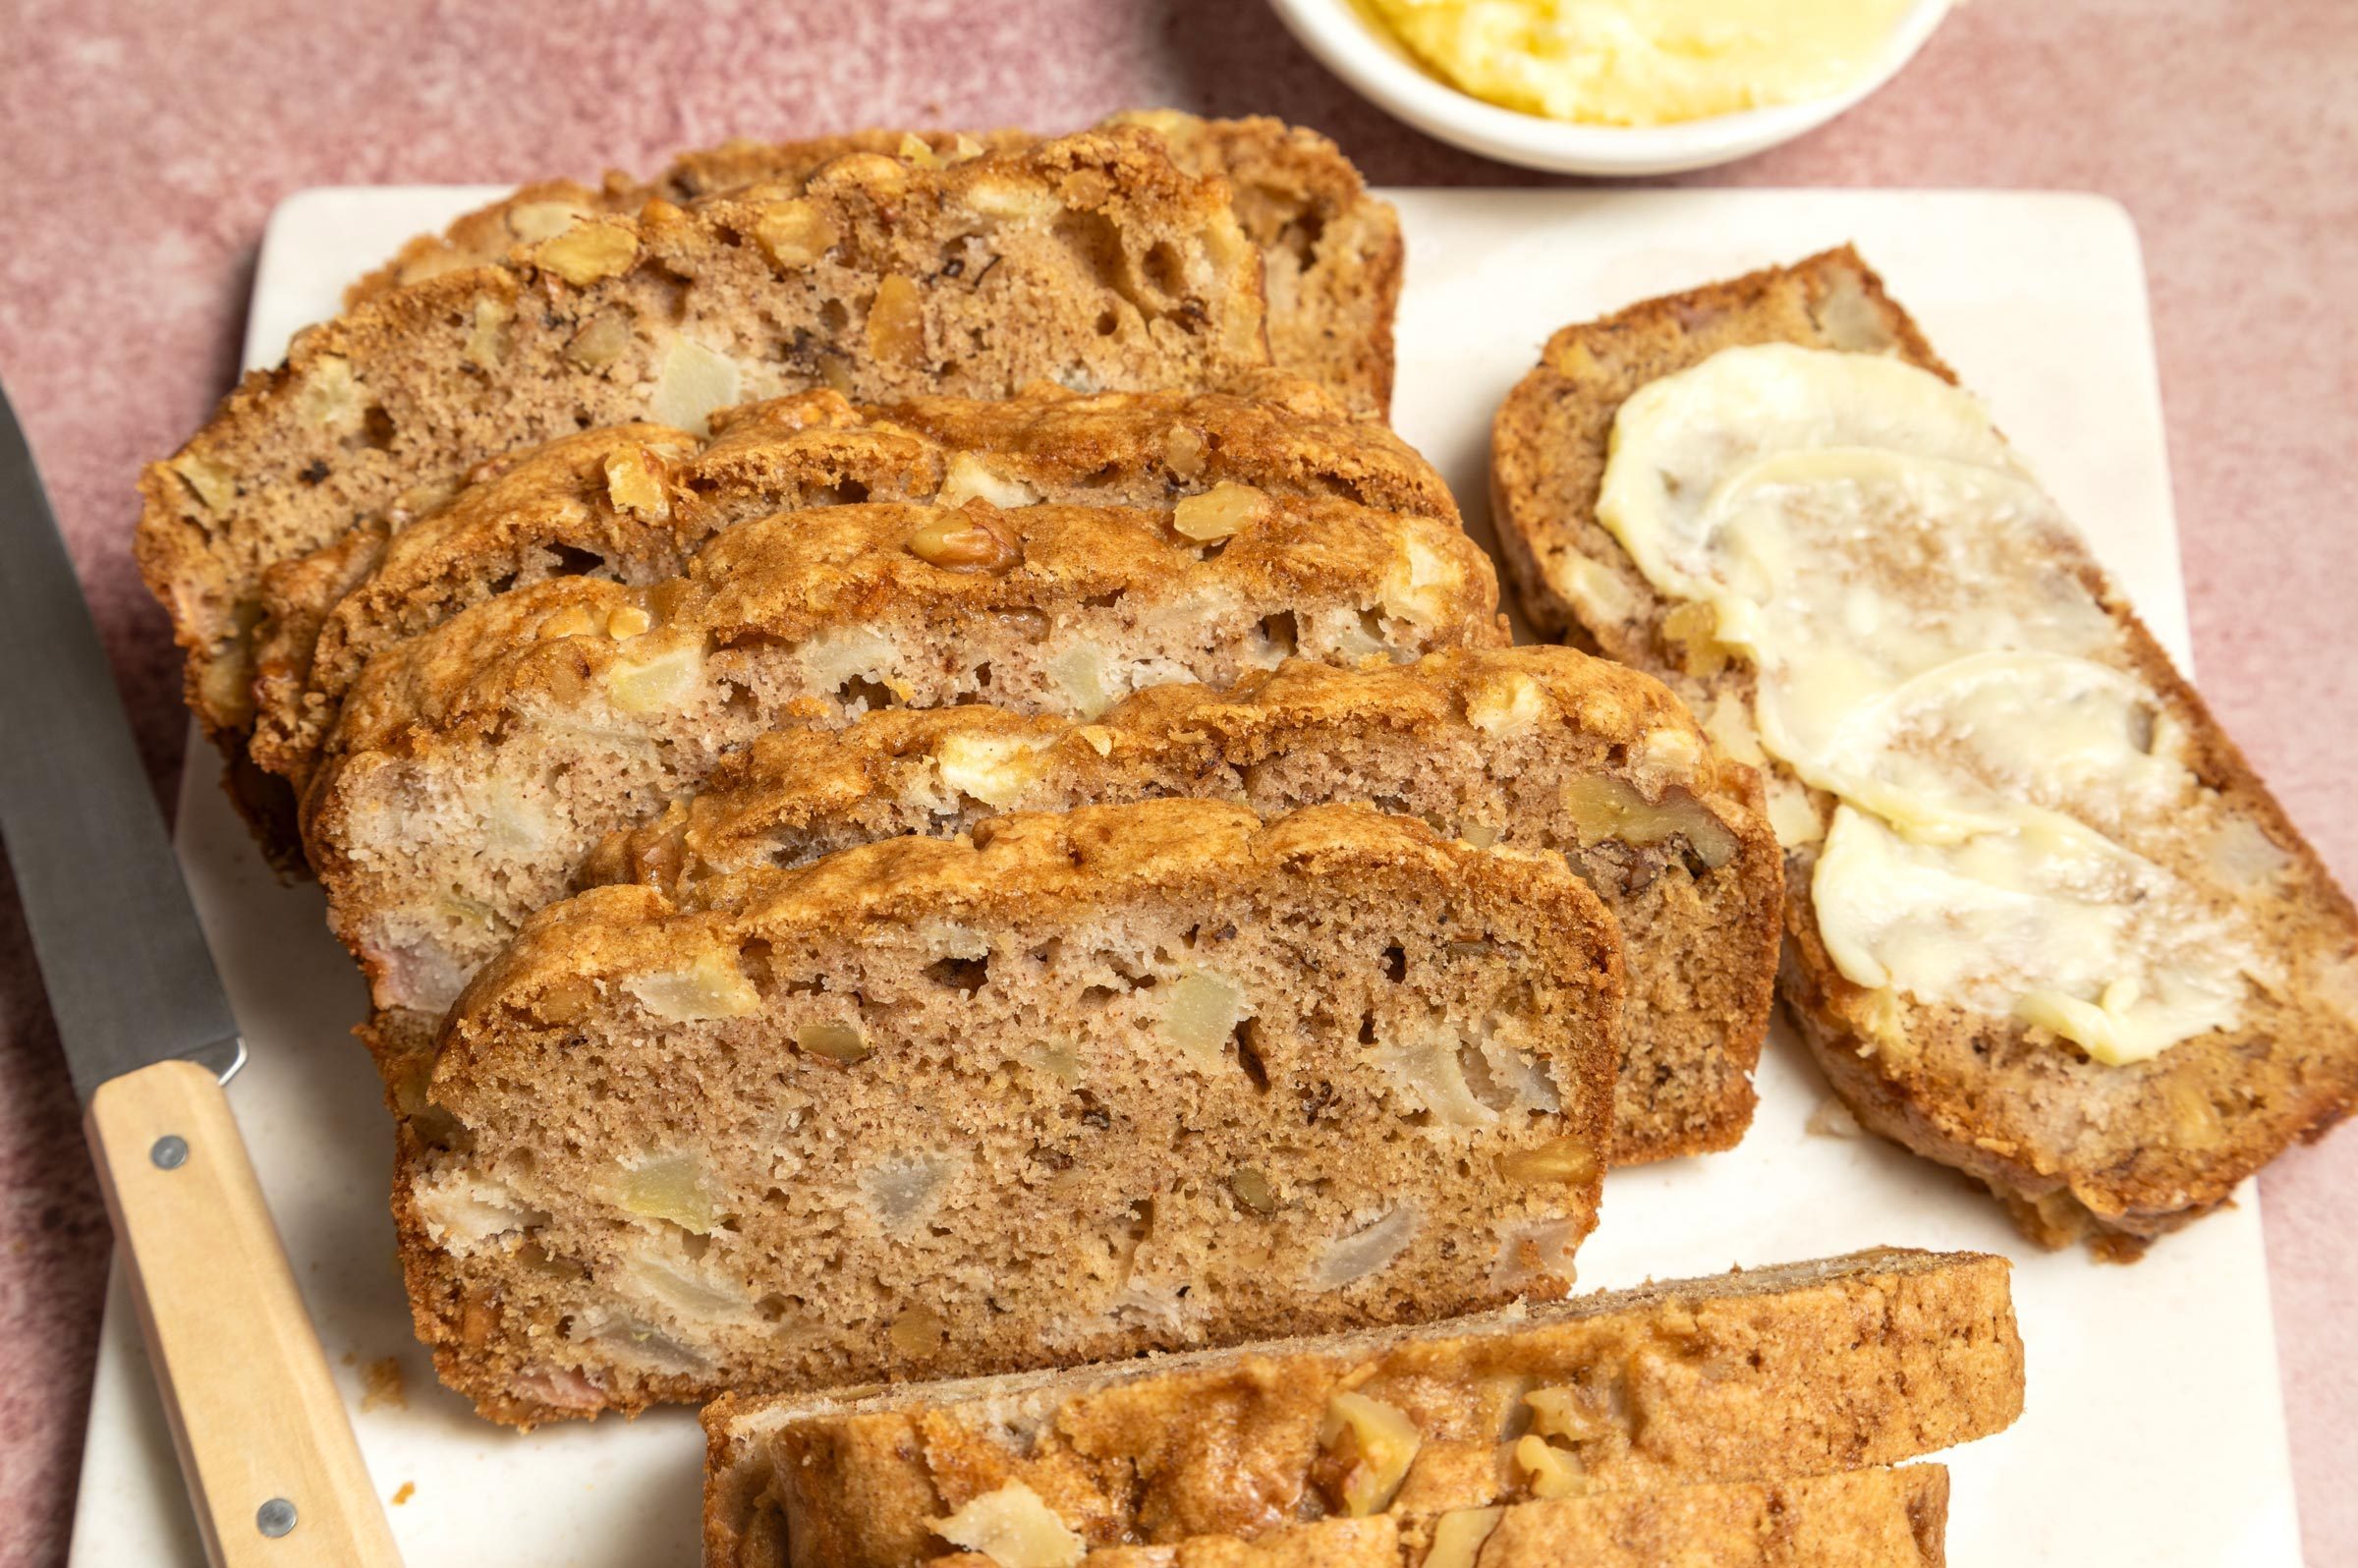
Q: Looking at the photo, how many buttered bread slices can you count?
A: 1